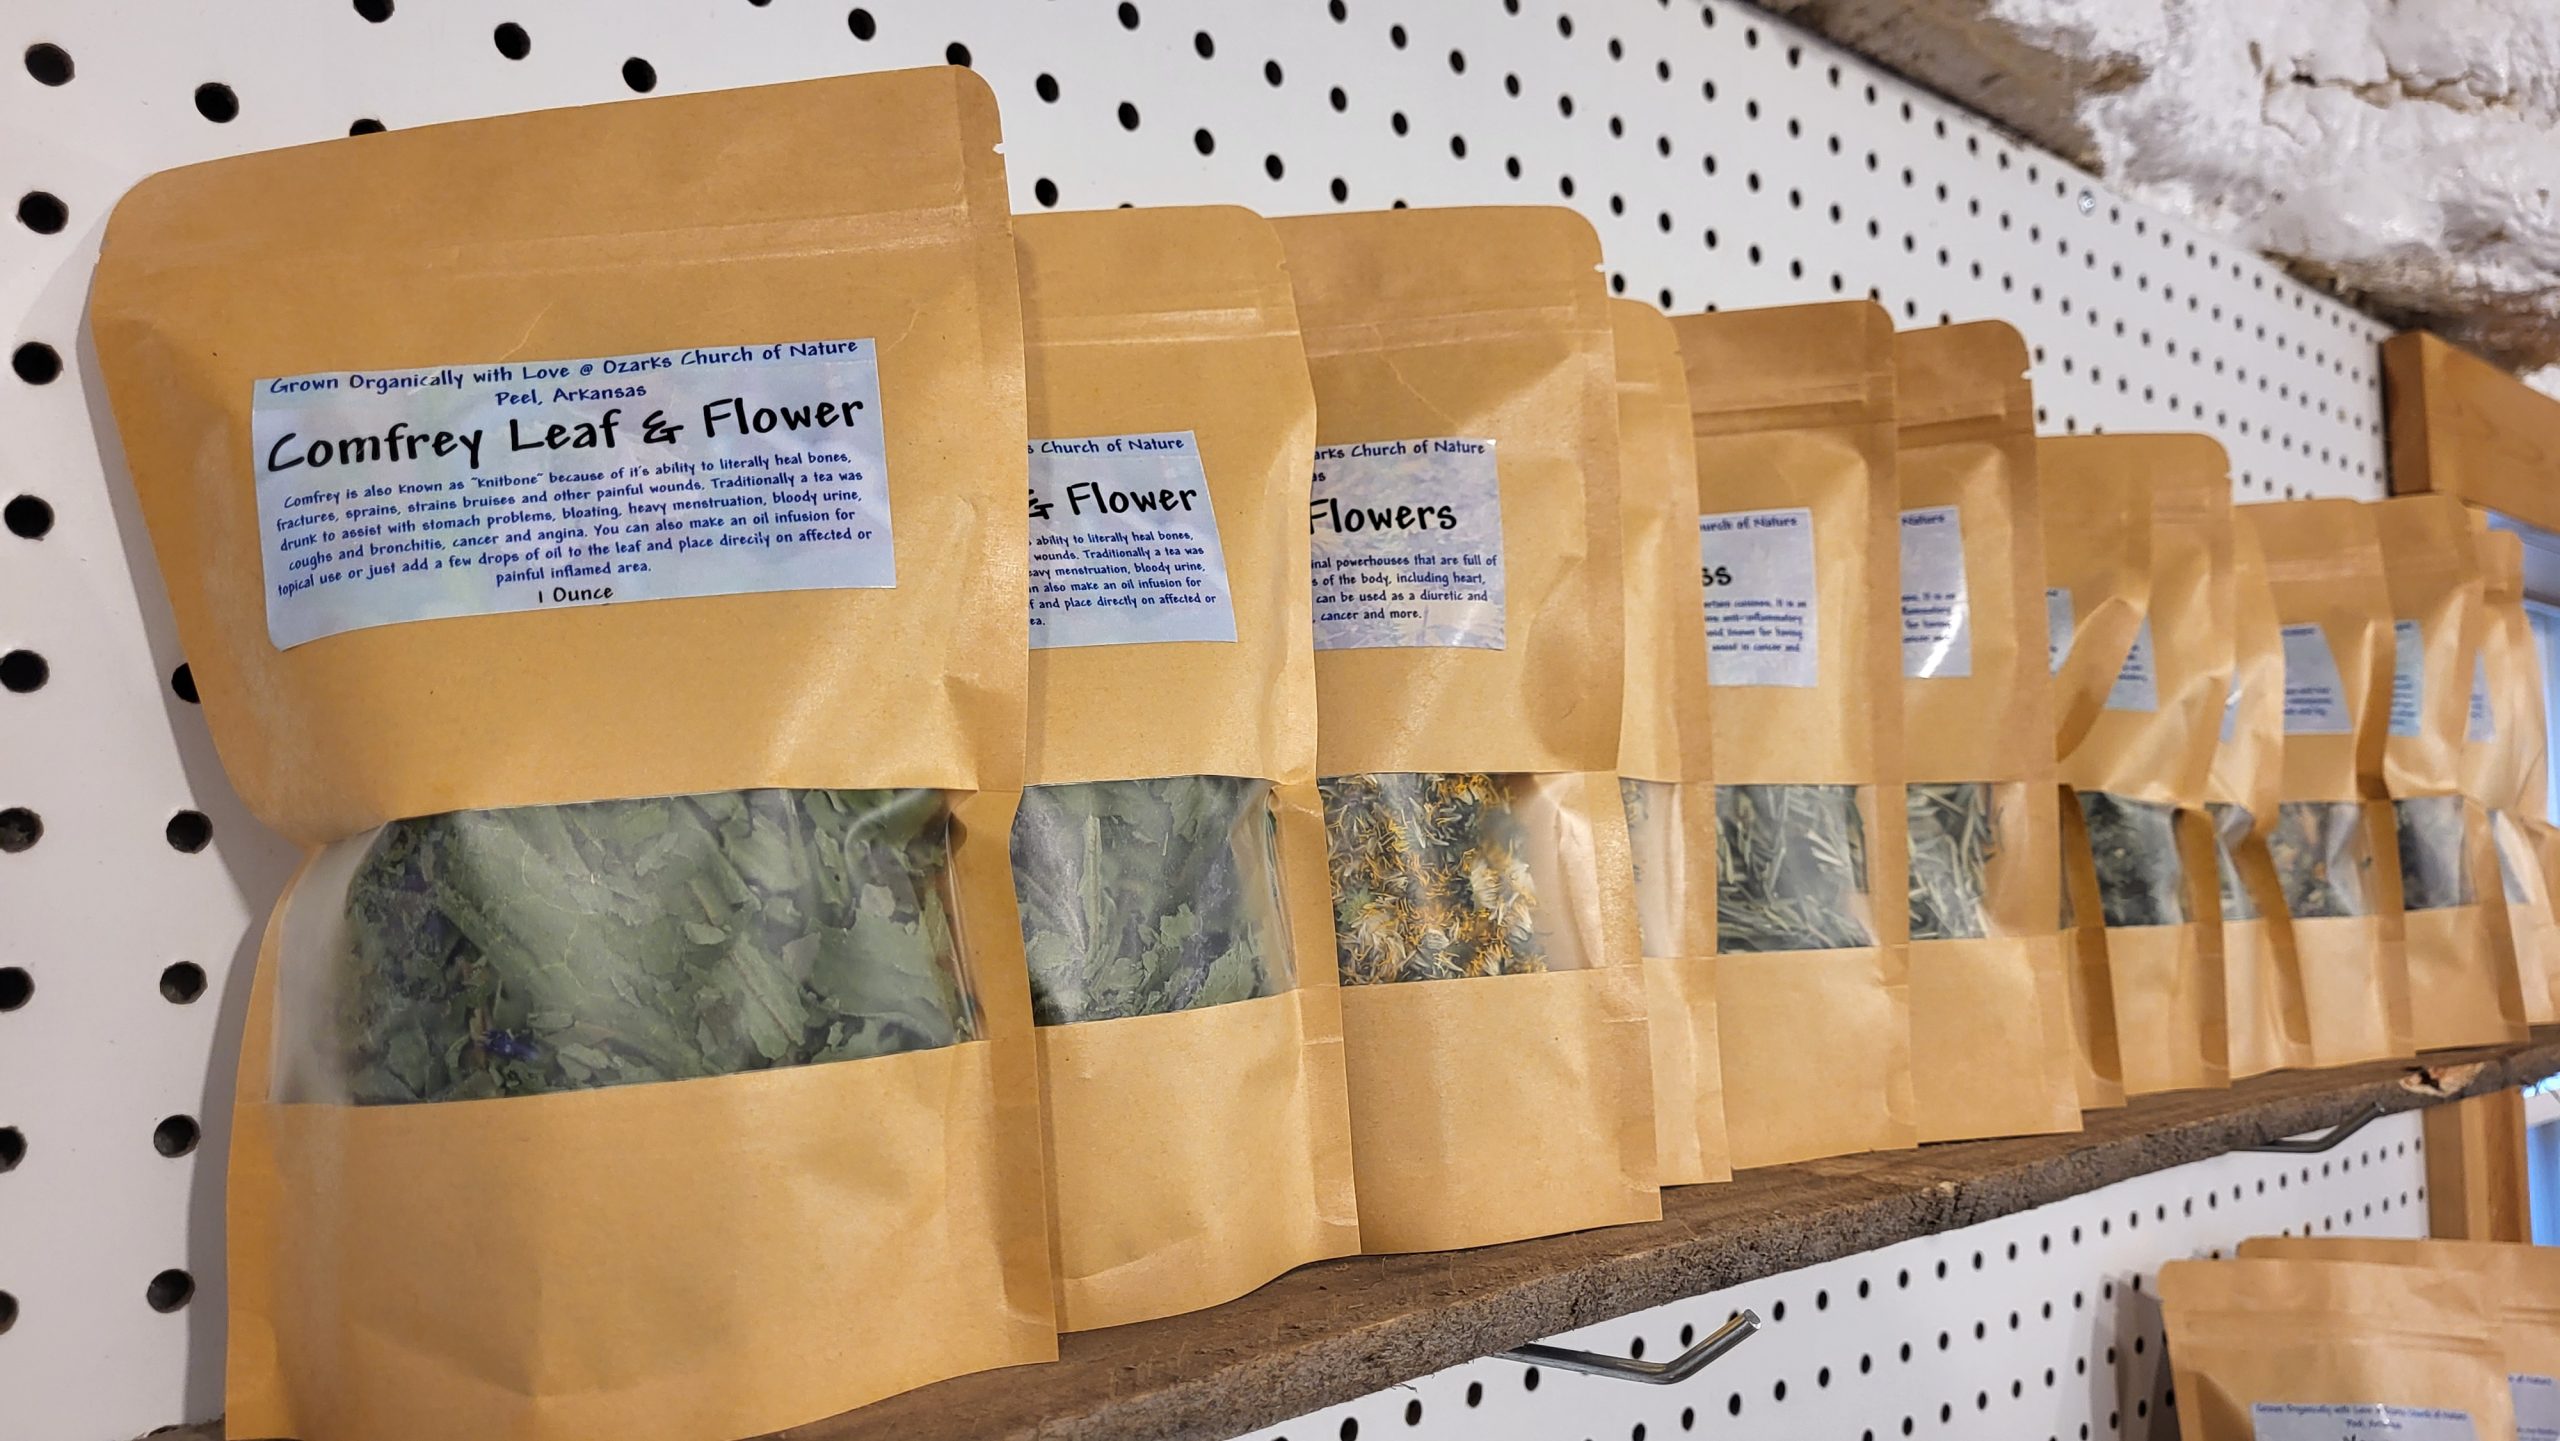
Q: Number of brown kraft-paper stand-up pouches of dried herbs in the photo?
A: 14